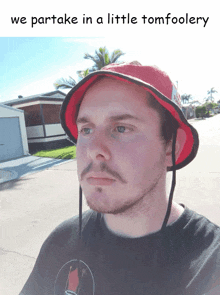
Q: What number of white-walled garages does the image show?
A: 1